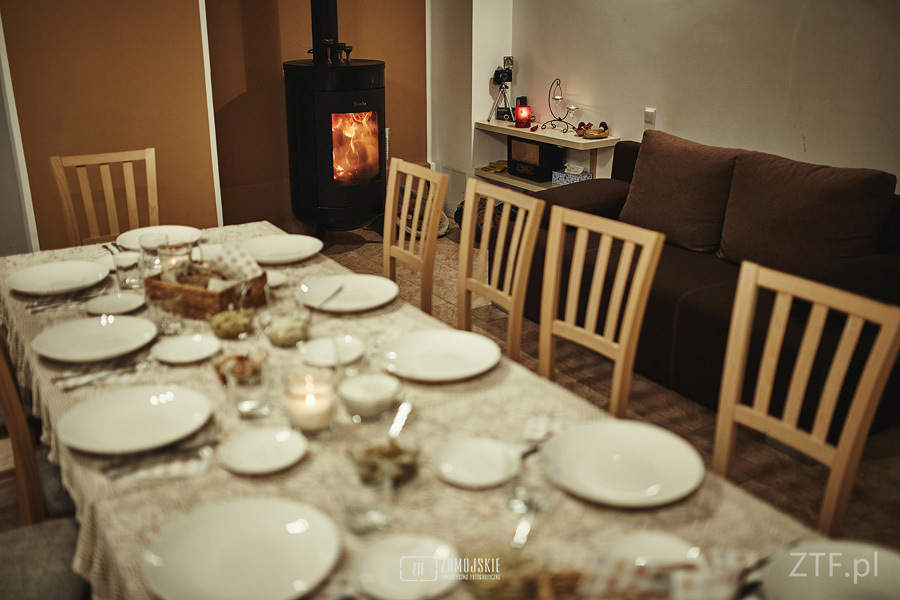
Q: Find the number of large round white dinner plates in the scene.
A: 10